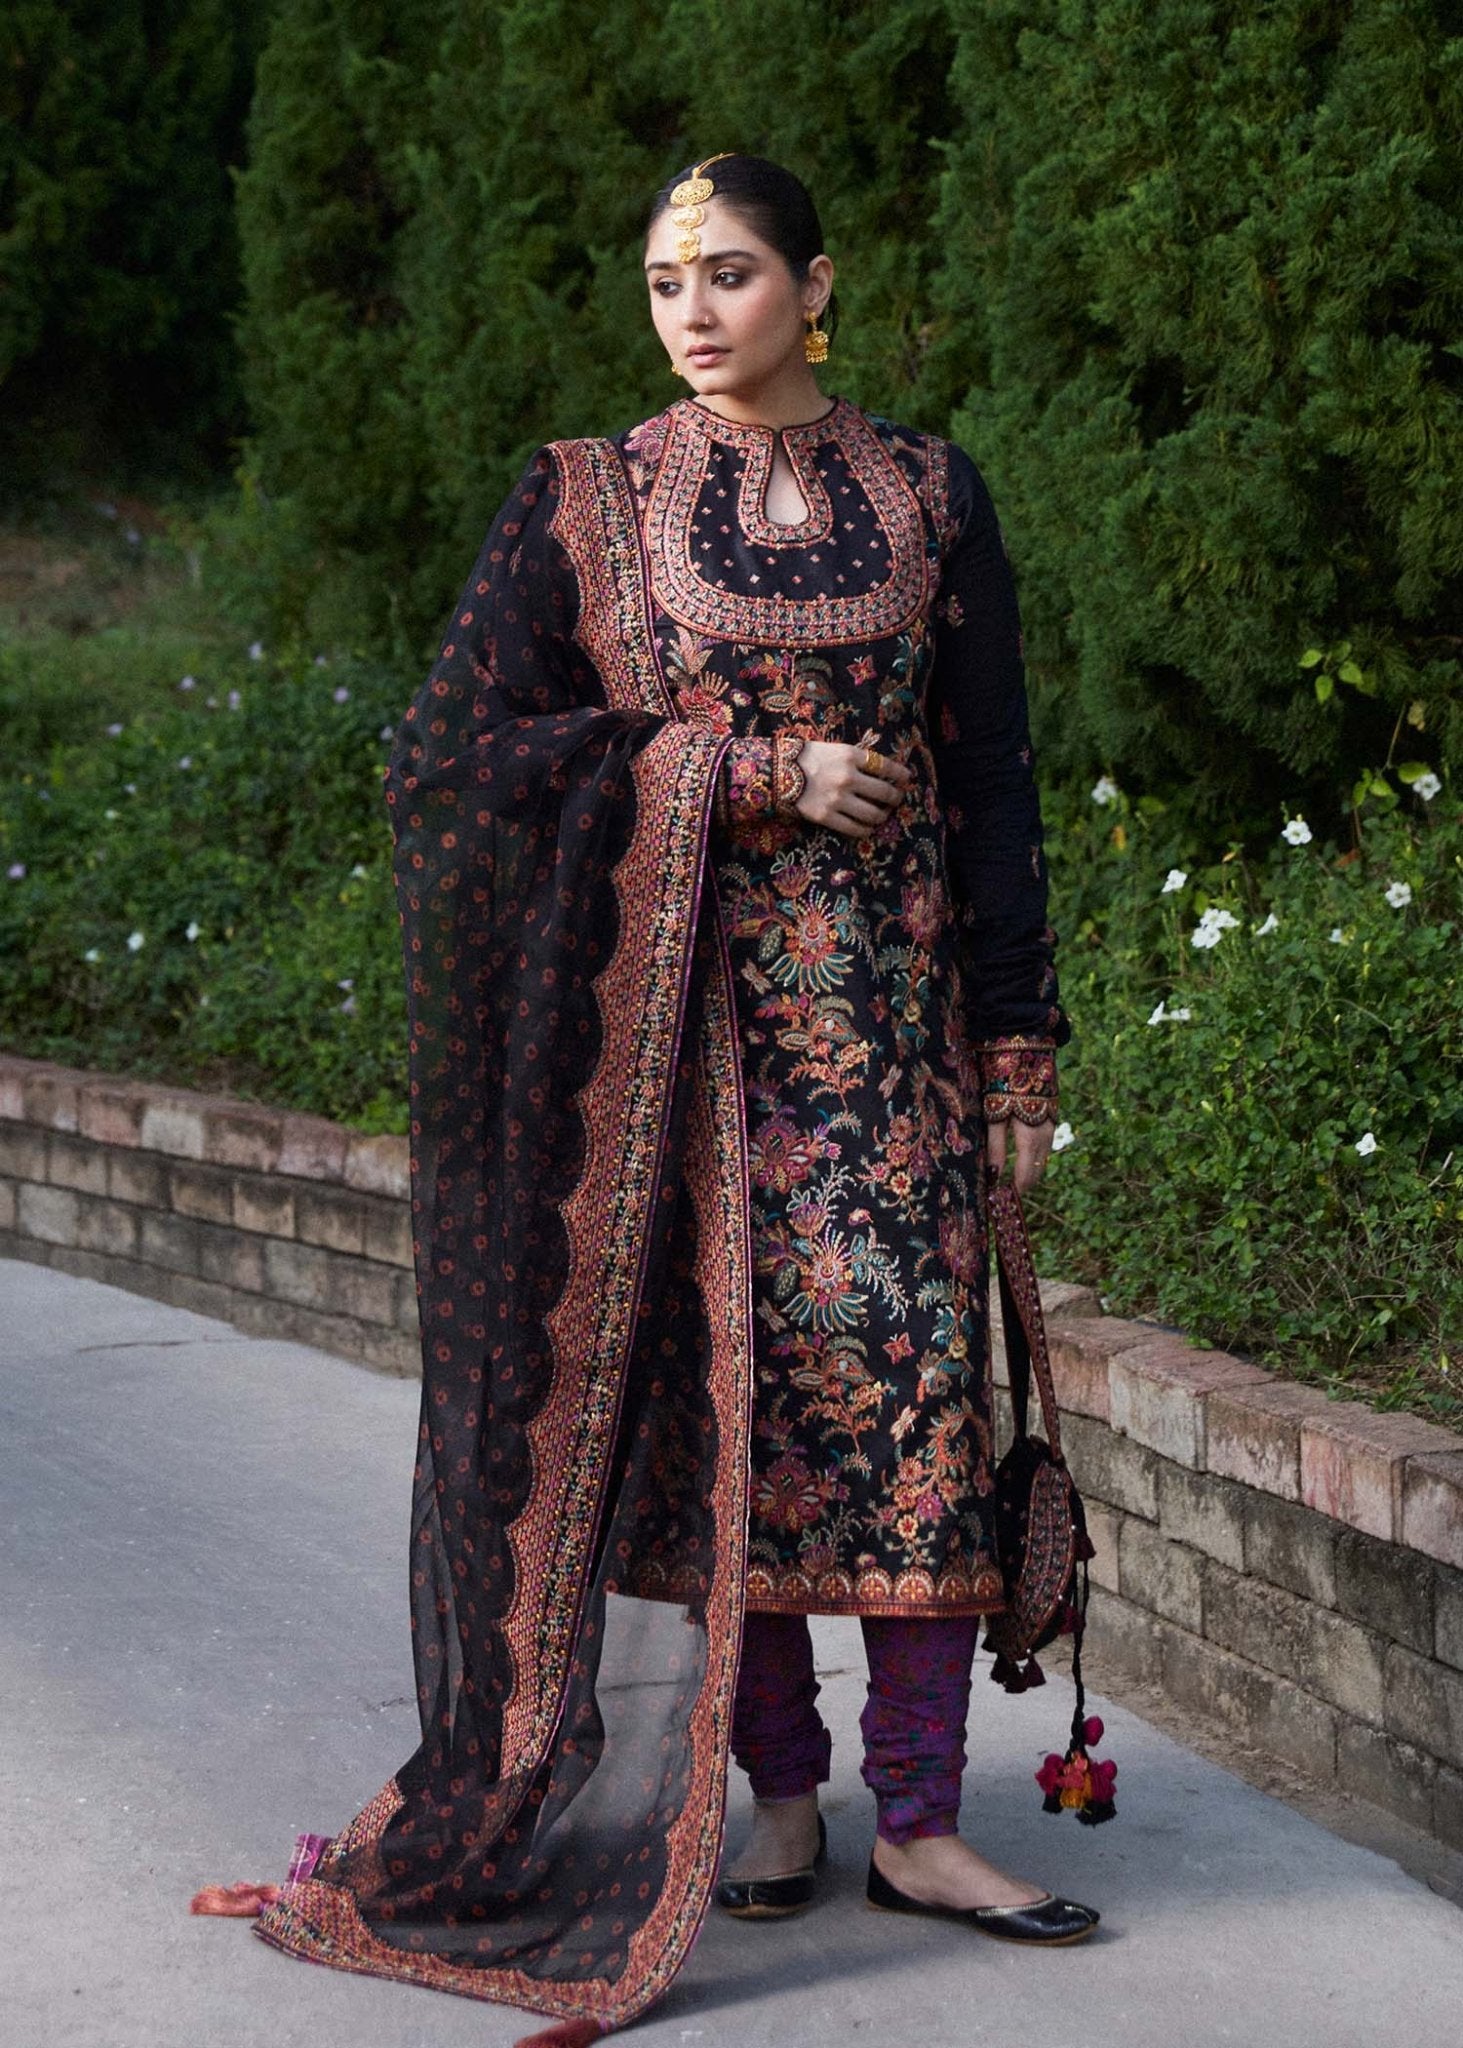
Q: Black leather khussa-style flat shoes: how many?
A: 2